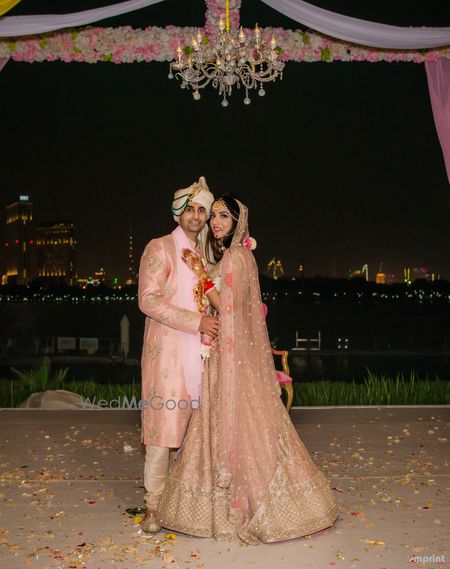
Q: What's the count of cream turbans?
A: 1